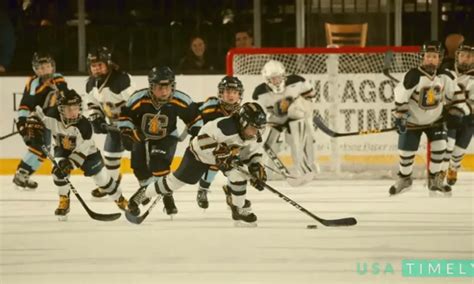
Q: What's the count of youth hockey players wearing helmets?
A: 9